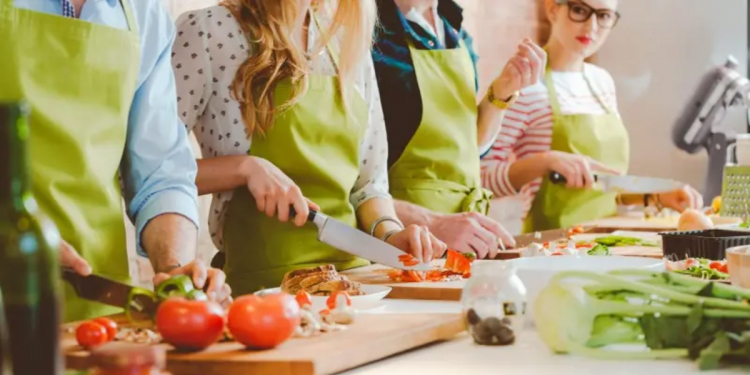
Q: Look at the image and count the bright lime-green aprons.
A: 4